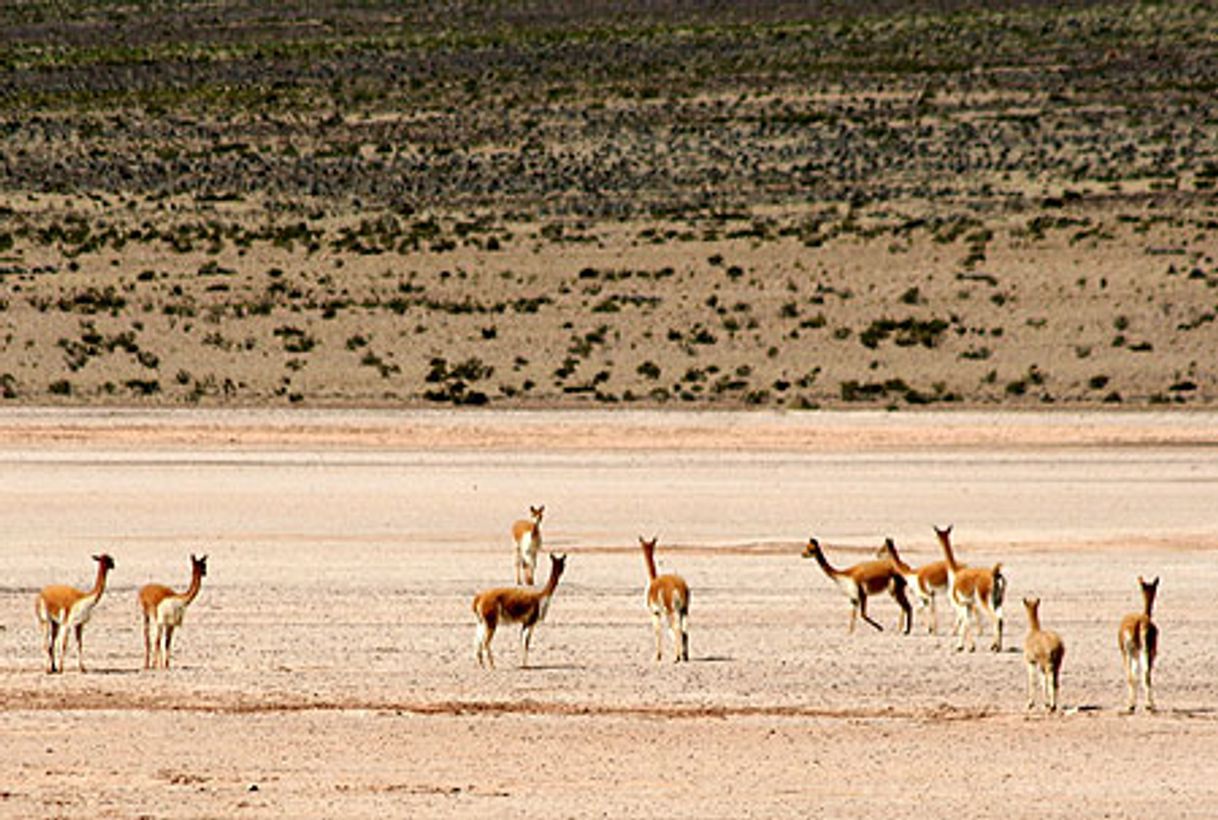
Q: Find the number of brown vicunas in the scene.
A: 10